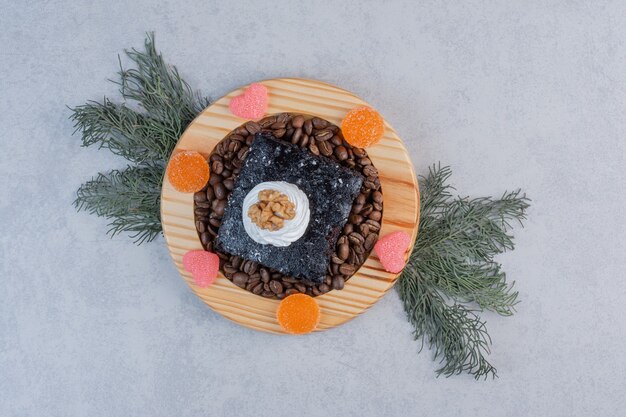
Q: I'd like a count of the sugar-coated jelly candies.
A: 6